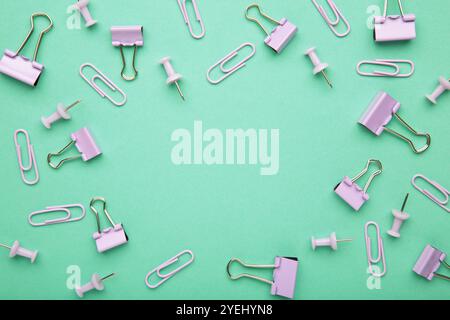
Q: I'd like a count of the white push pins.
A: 9